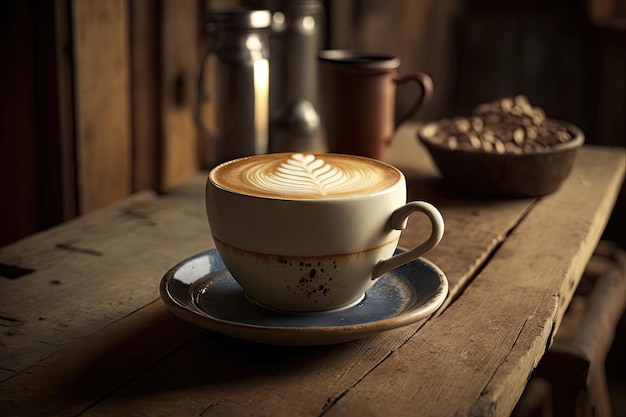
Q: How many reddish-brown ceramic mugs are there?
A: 1